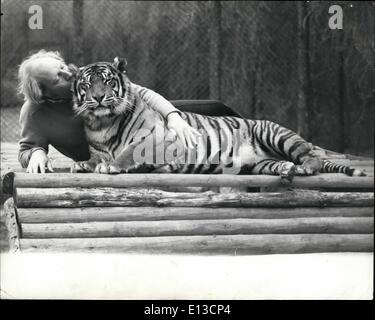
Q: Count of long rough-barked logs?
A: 5